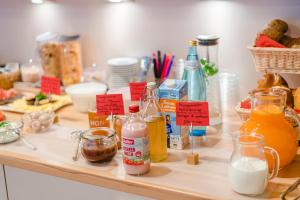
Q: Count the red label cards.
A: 4